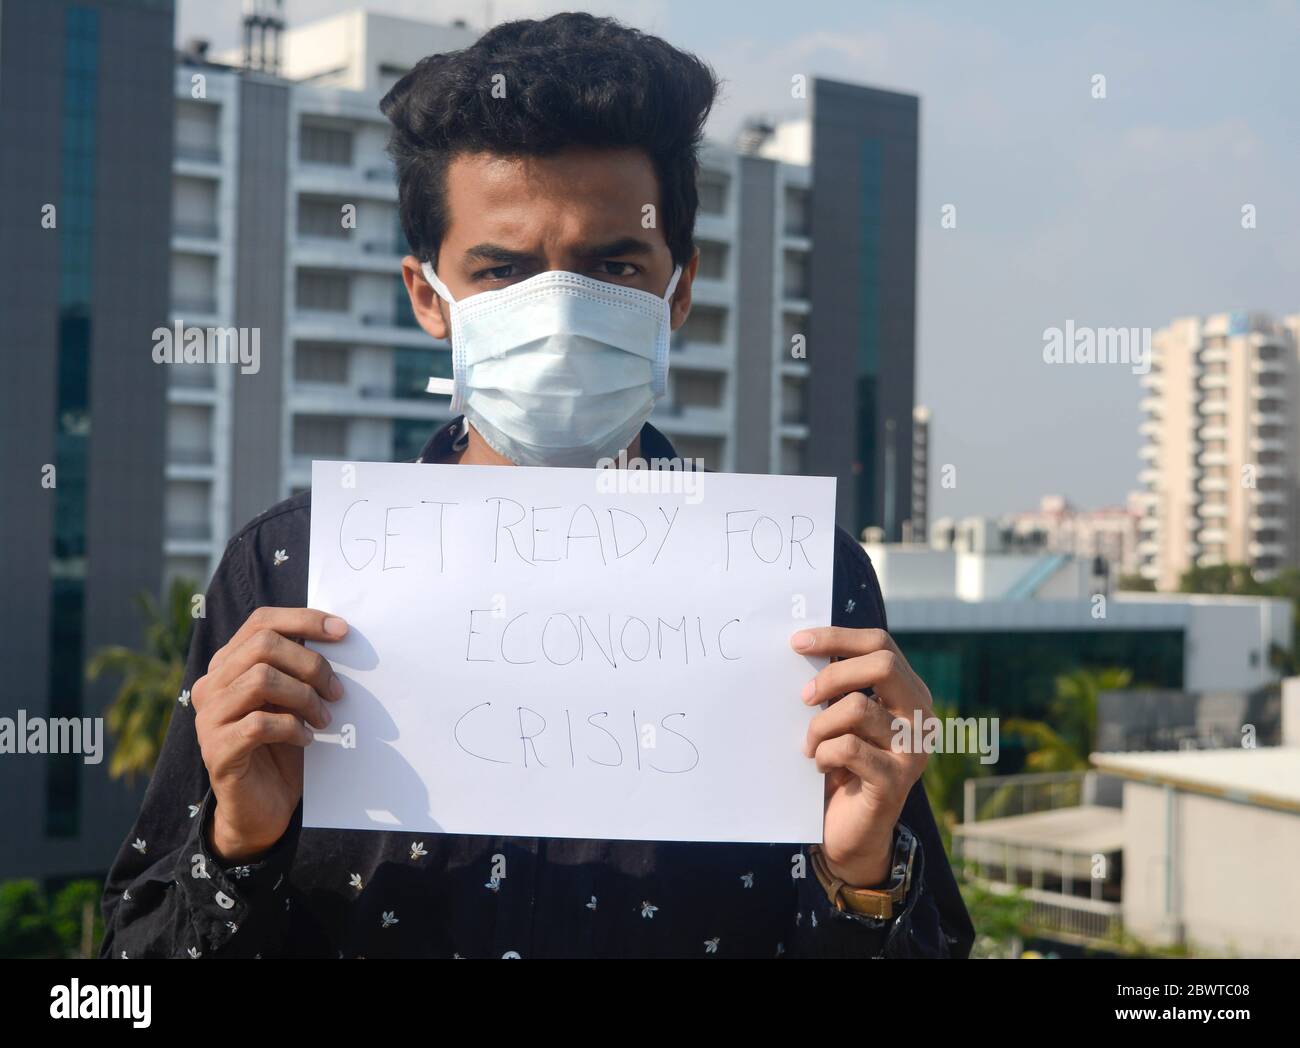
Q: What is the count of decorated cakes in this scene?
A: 0